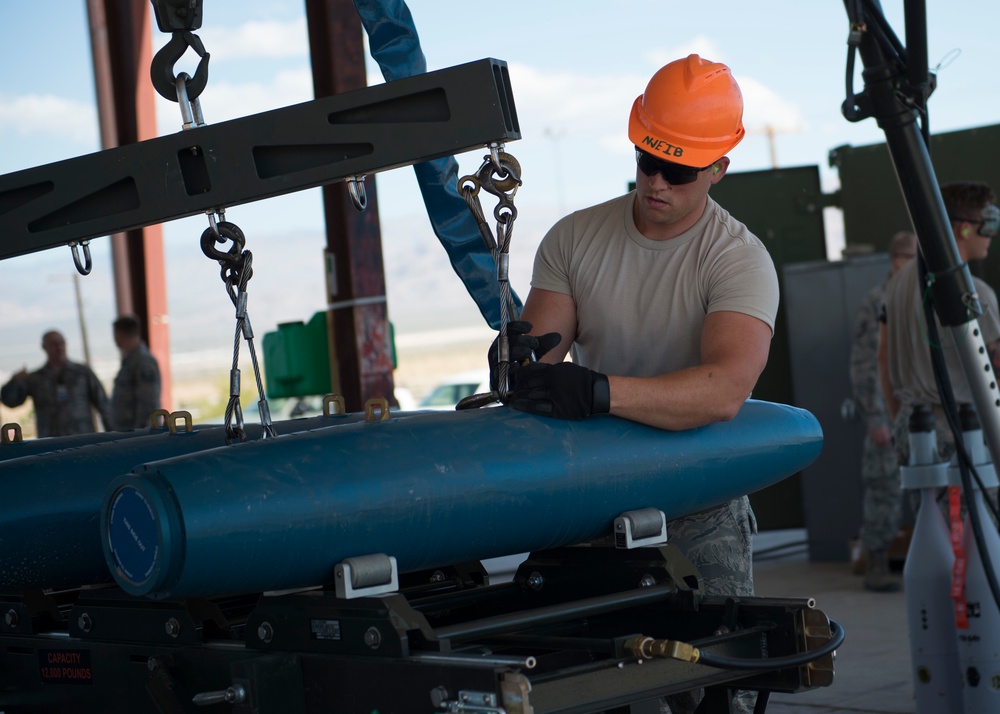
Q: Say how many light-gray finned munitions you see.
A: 2